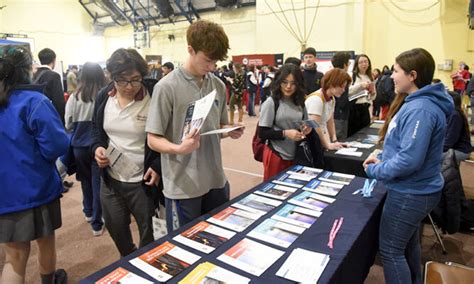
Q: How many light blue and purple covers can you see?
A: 3